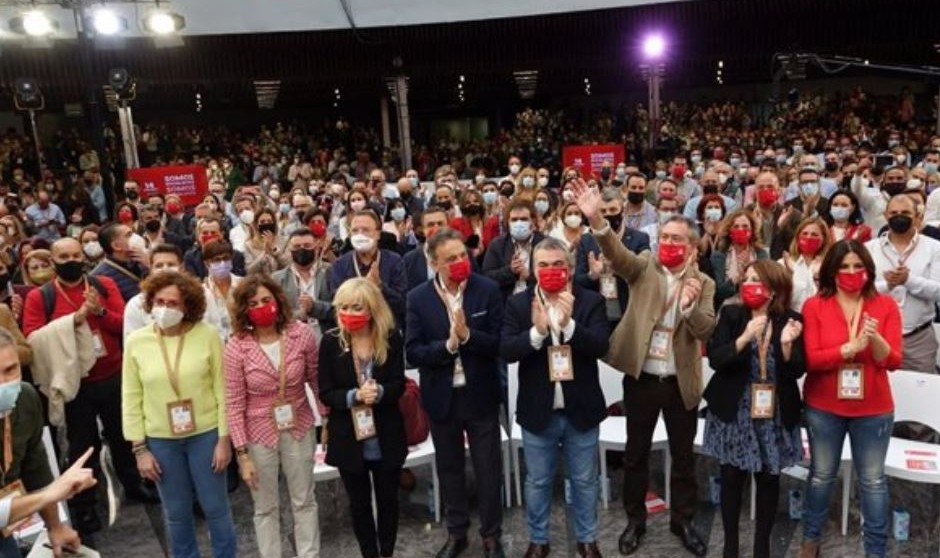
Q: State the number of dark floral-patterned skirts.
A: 1